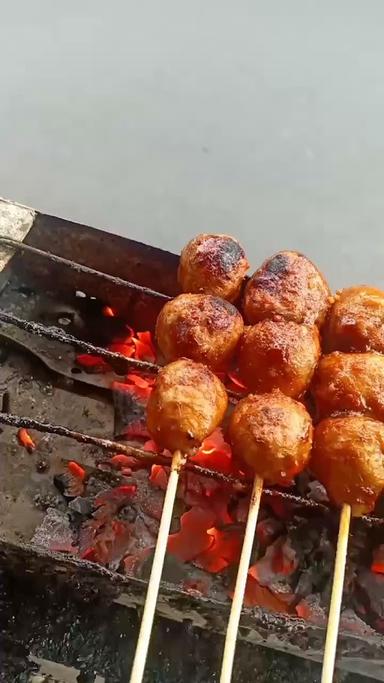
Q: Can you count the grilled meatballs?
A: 9